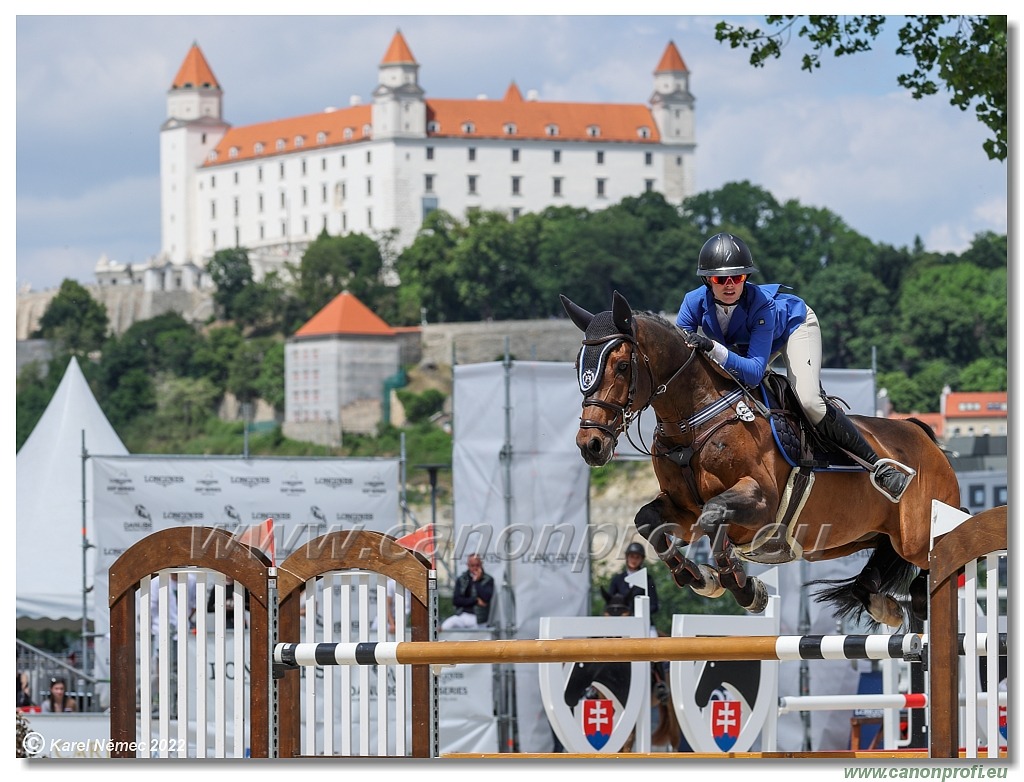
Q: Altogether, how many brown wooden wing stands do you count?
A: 3